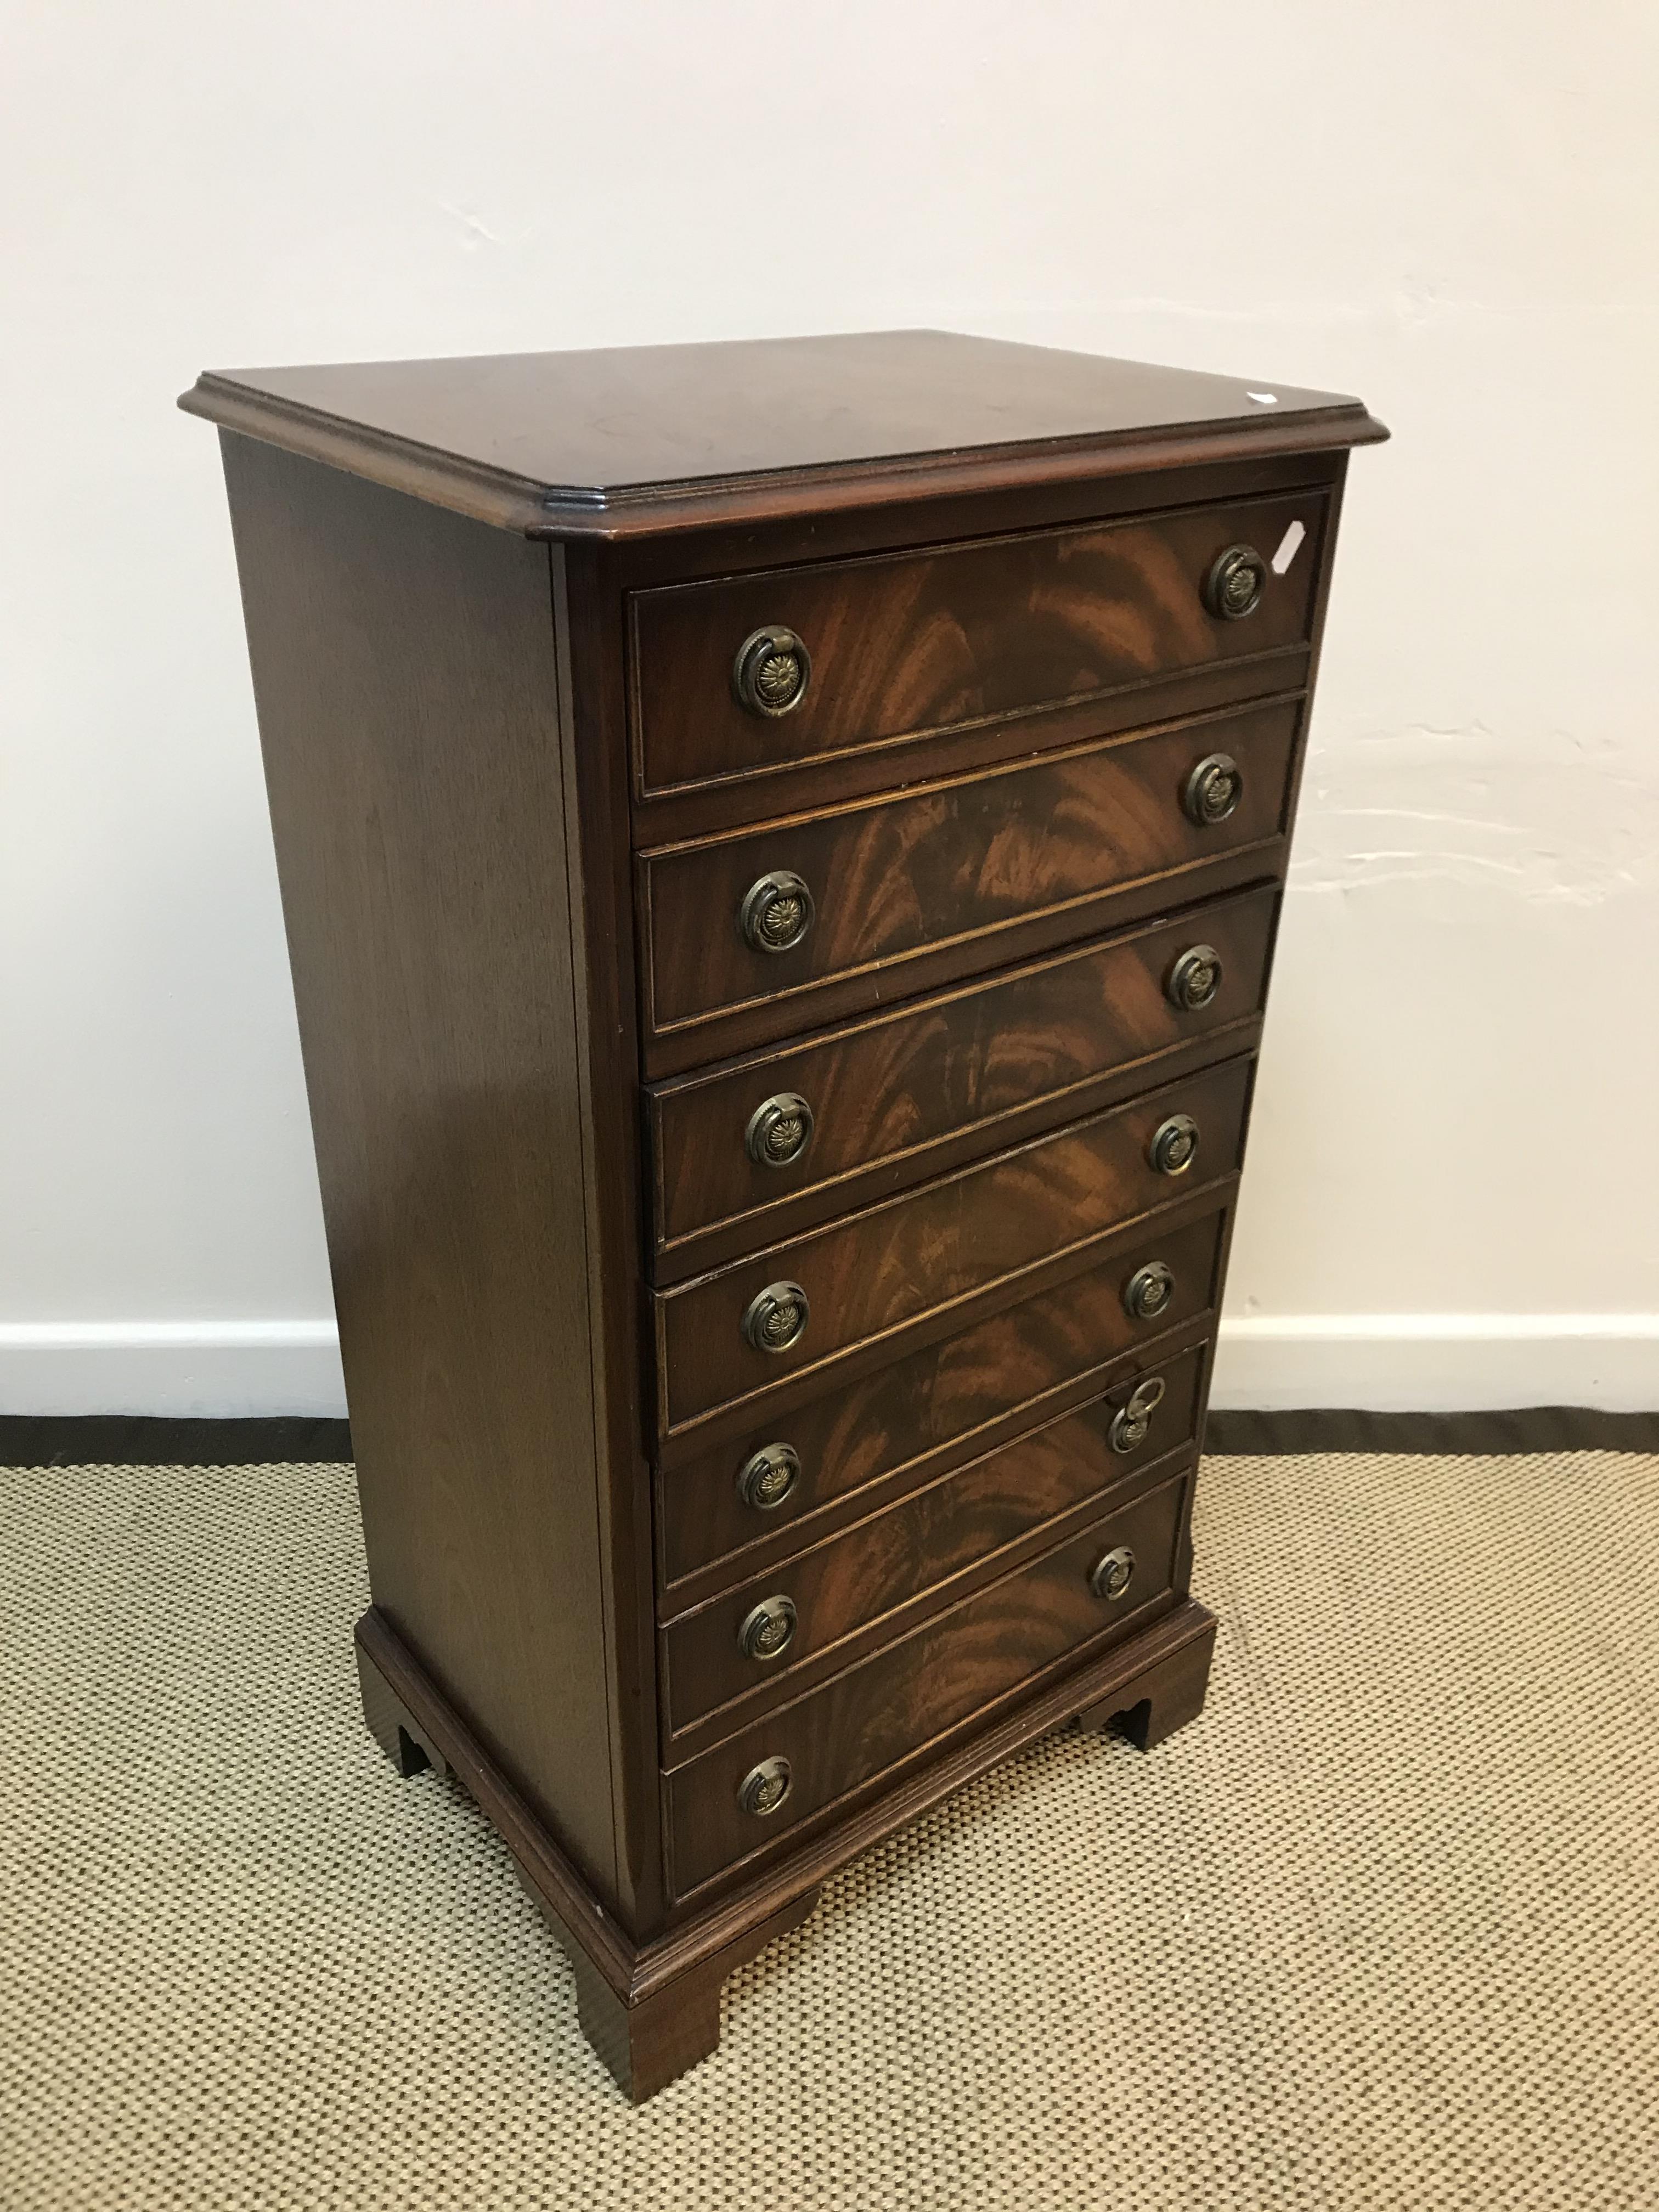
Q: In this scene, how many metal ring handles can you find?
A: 14